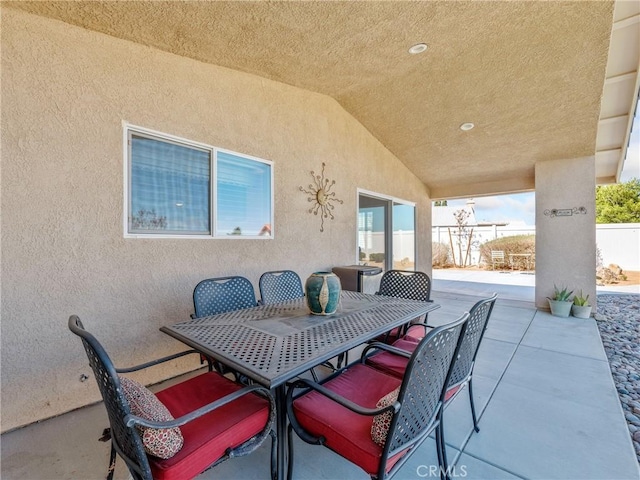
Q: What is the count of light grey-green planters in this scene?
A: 2